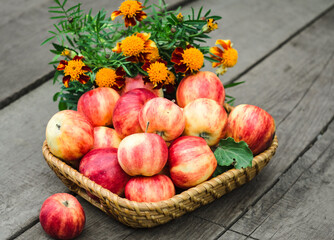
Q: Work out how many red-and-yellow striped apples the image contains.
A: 14